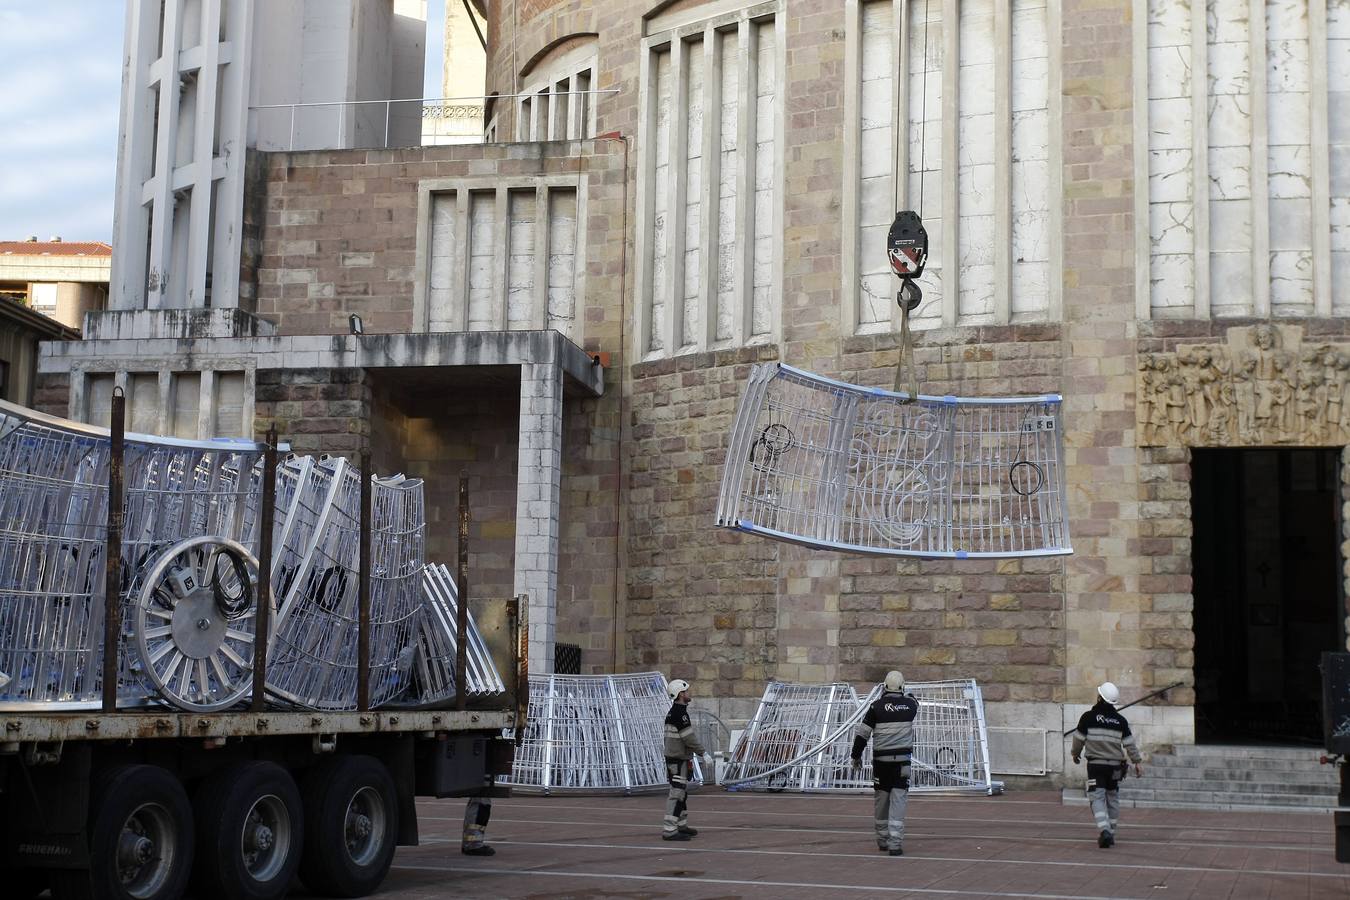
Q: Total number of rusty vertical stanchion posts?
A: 4